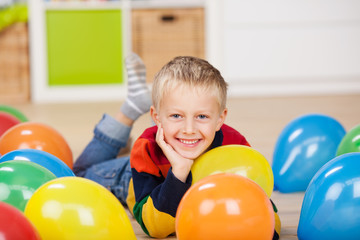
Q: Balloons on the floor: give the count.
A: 12